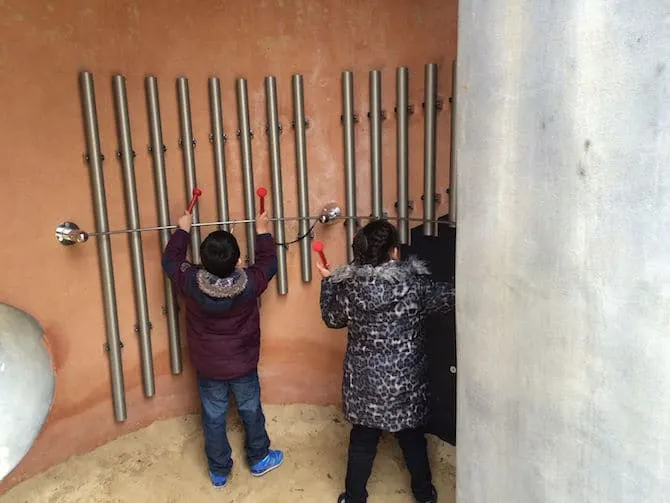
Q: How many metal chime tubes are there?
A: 13